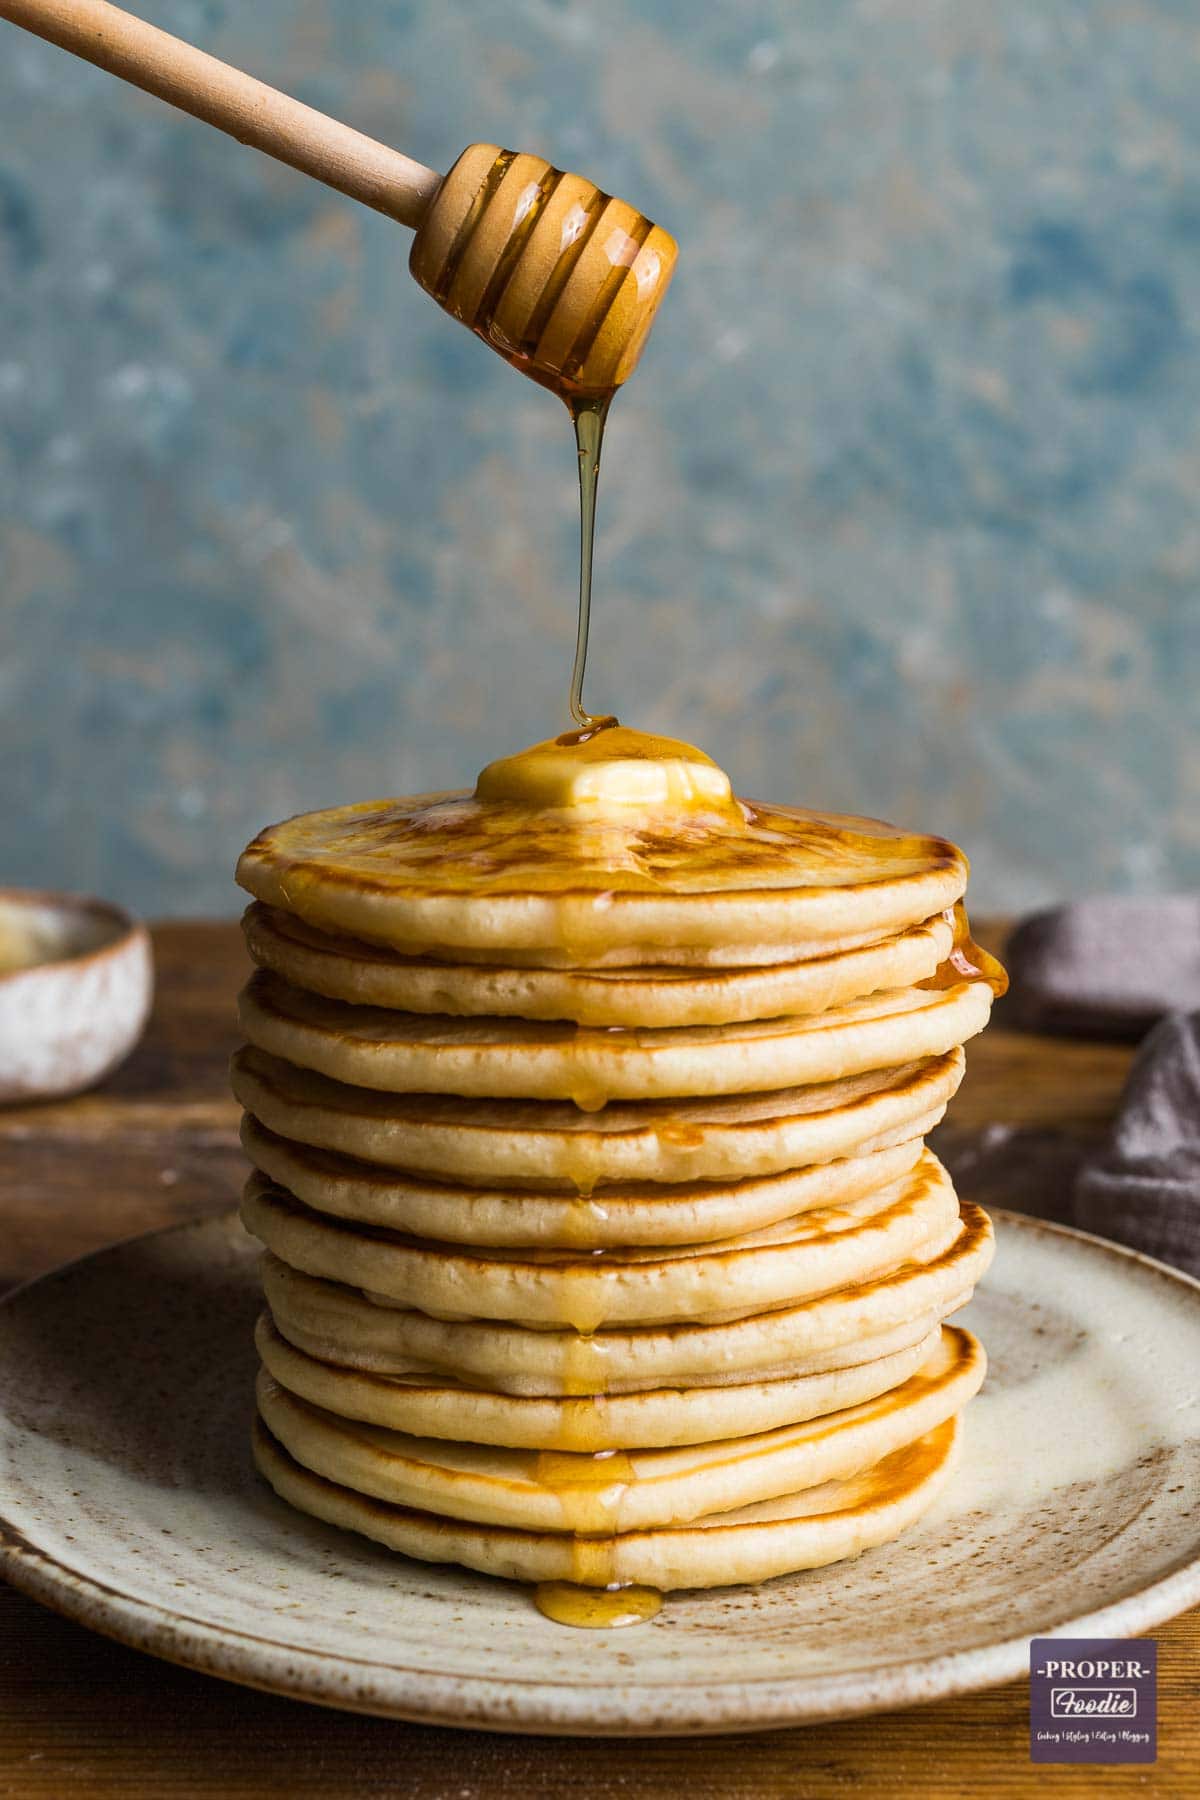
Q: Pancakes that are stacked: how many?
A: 10